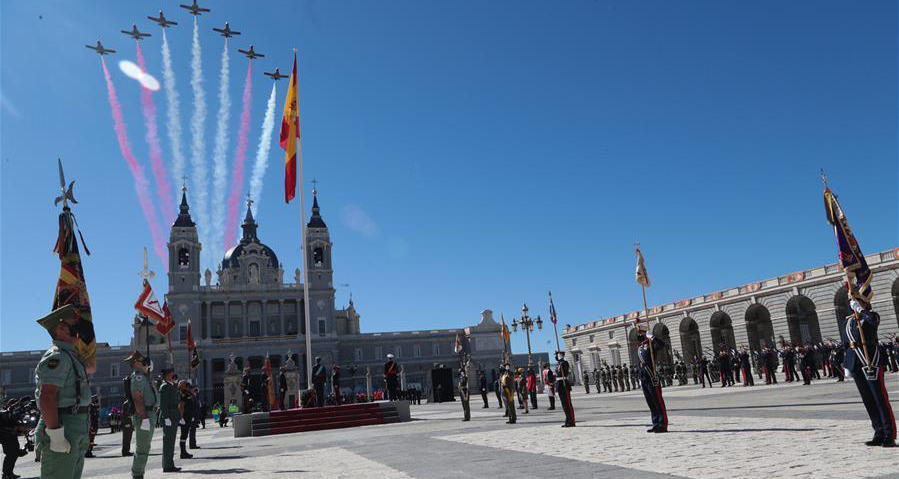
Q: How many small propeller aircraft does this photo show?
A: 7